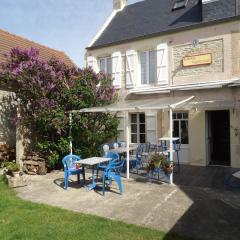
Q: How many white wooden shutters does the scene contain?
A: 6